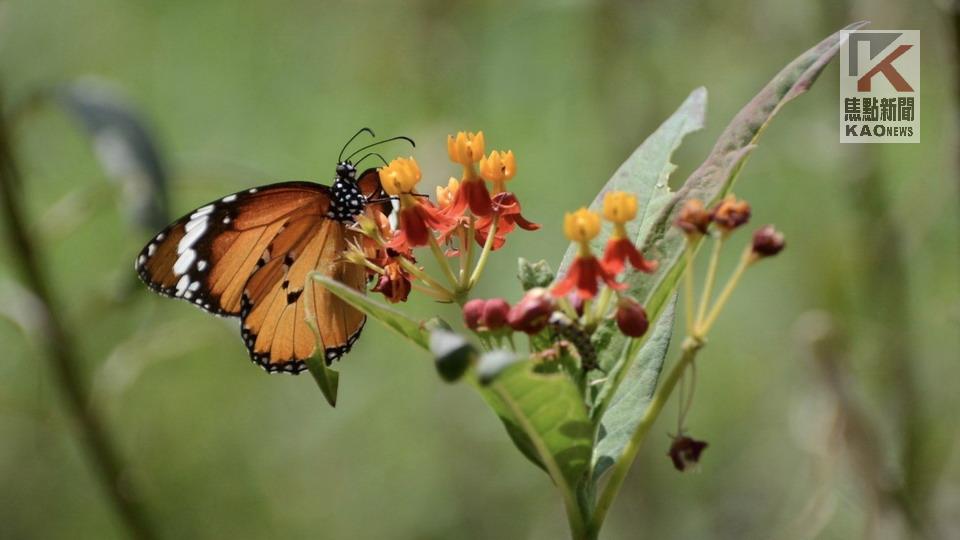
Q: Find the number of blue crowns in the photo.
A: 0